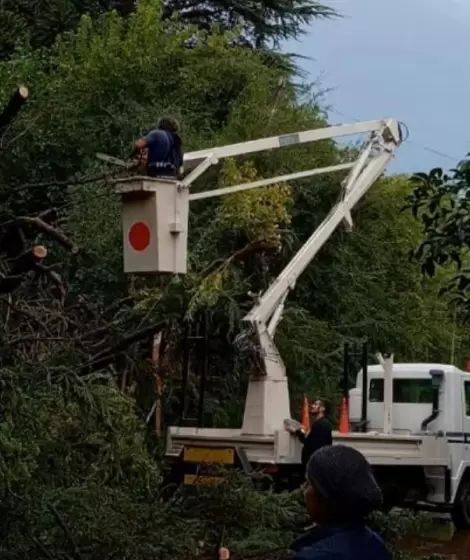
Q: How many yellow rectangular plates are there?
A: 2